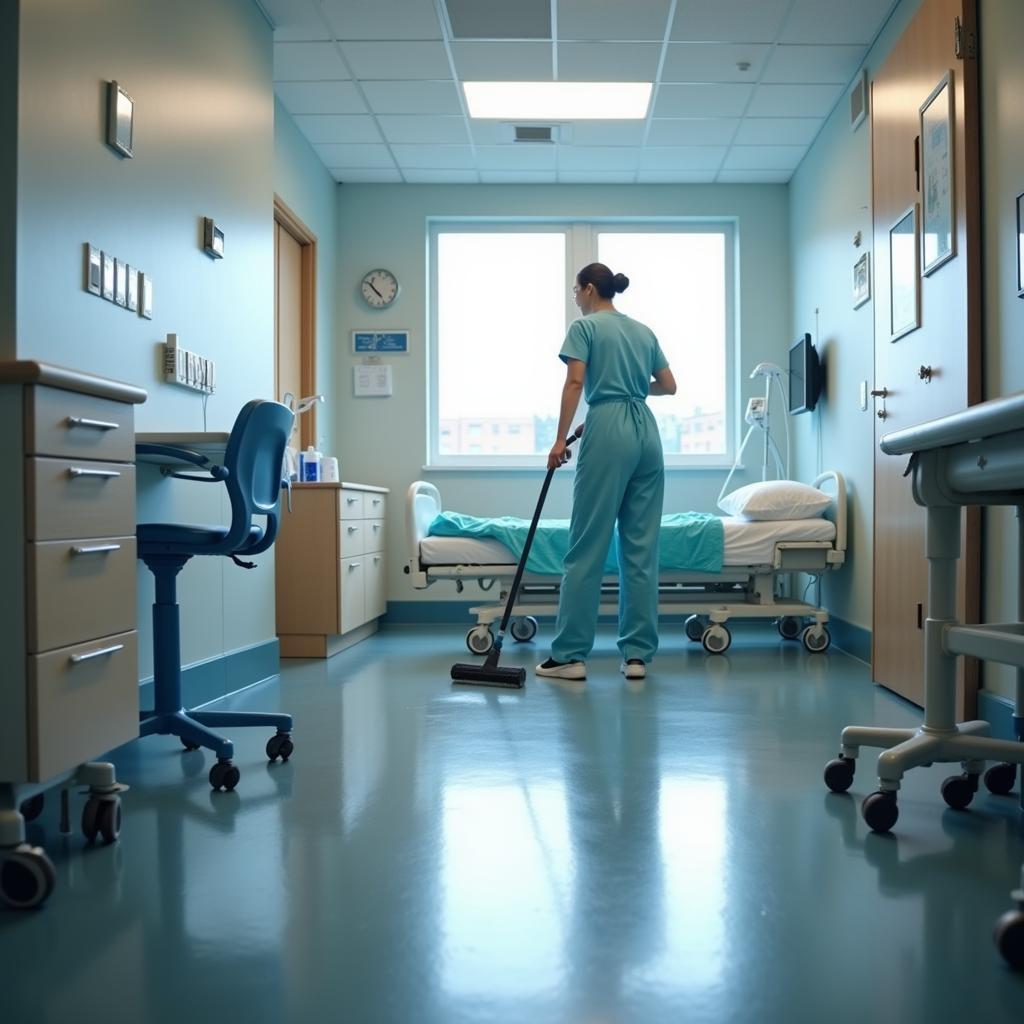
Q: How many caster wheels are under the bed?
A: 6